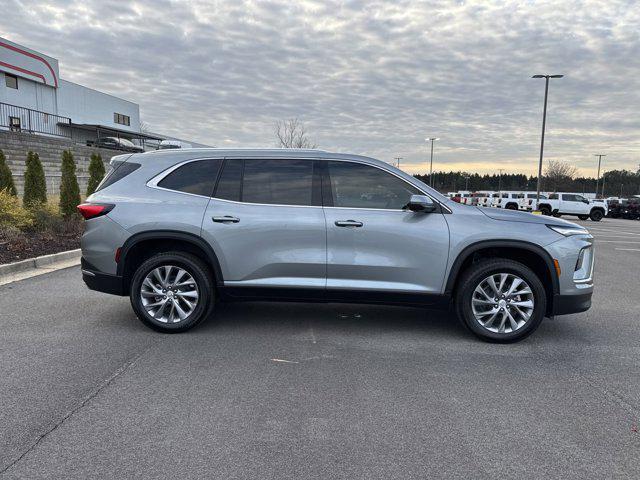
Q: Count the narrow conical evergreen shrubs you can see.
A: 4